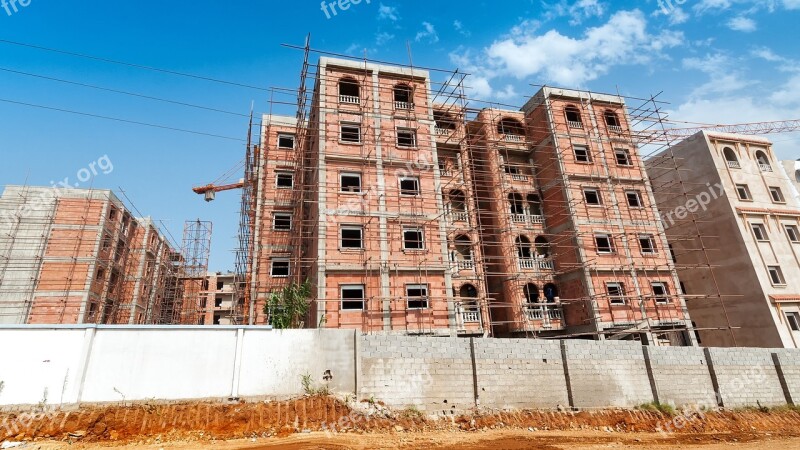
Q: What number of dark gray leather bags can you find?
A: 0